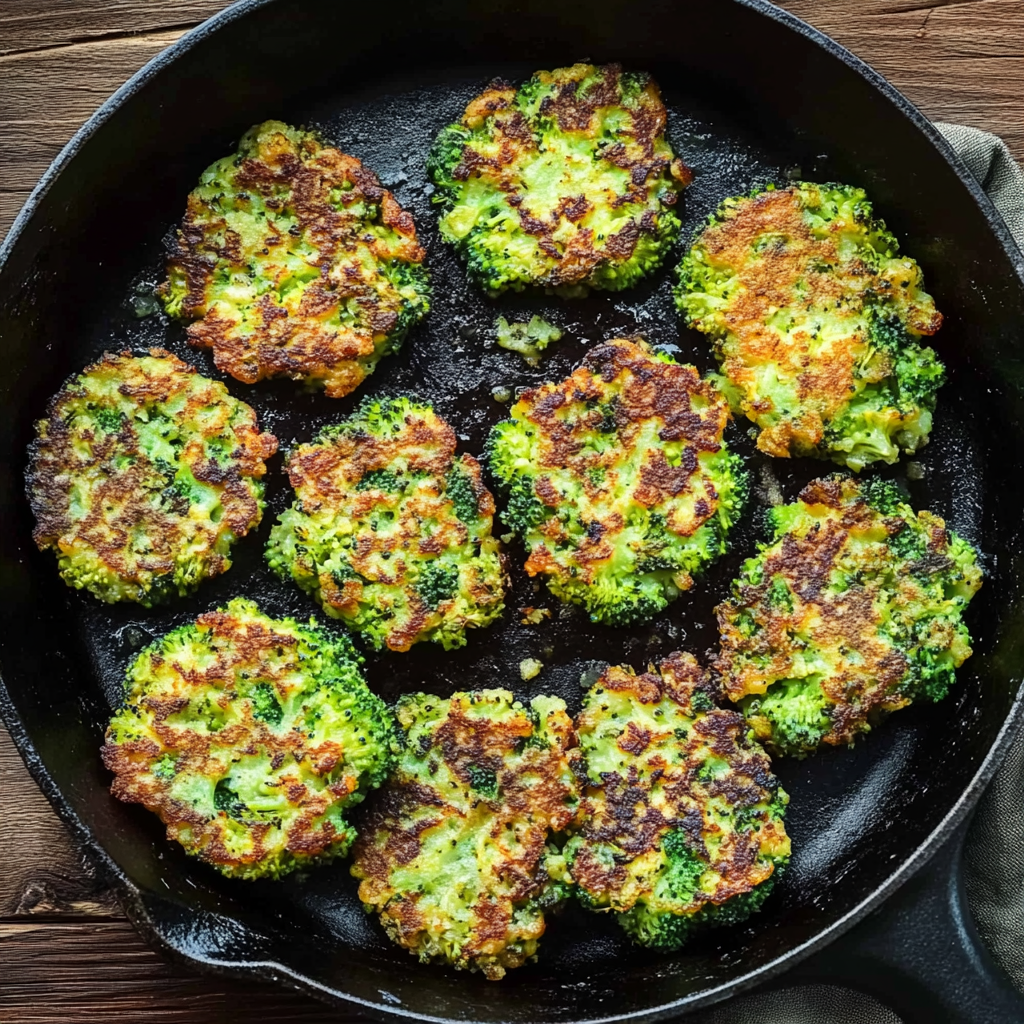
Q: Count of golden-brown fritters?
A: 10